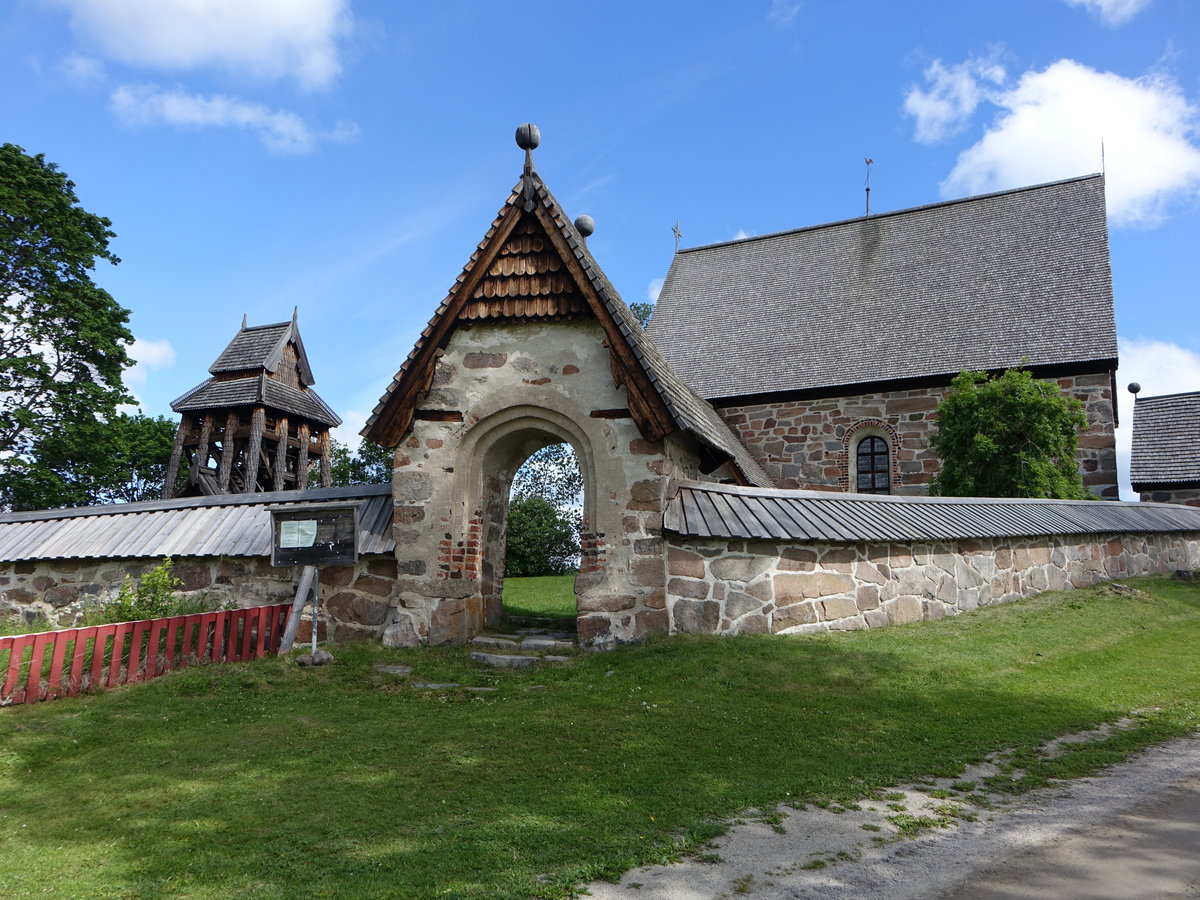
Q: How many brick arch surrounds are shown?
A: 1